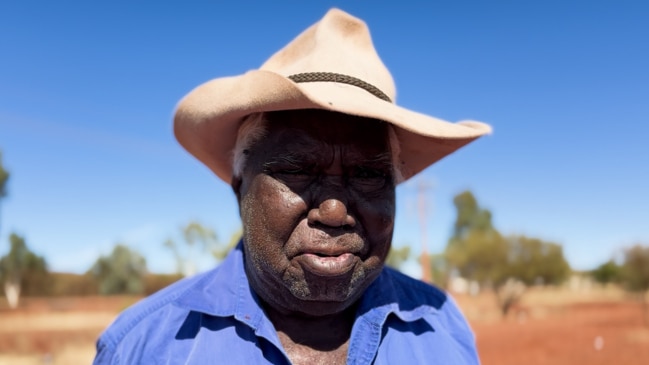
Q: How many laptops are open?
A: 0